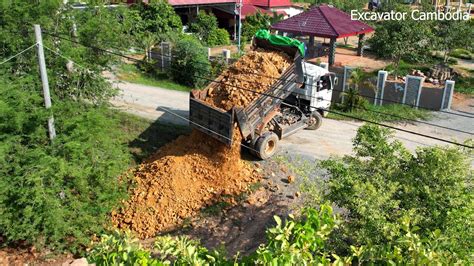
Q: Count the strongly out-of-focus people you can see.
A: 0